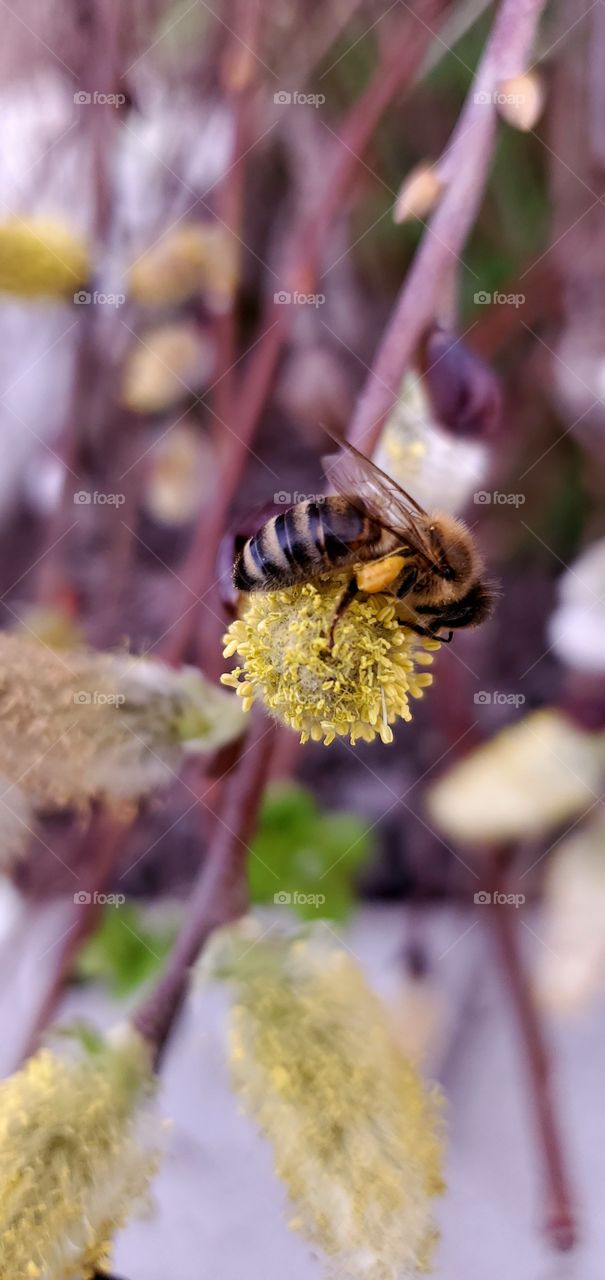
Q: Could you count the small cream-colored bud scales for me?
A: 2